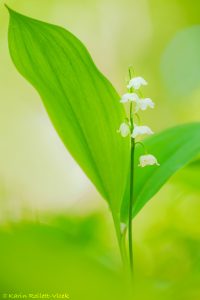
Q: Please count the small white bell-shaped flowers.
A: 6